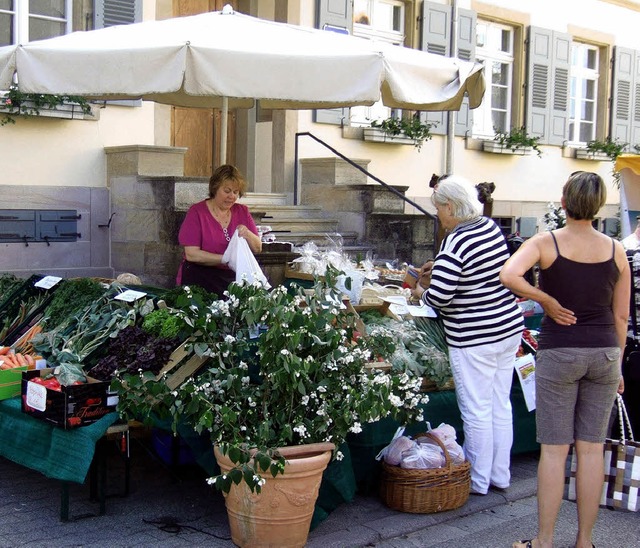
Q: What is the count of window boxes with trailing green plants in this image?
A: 4